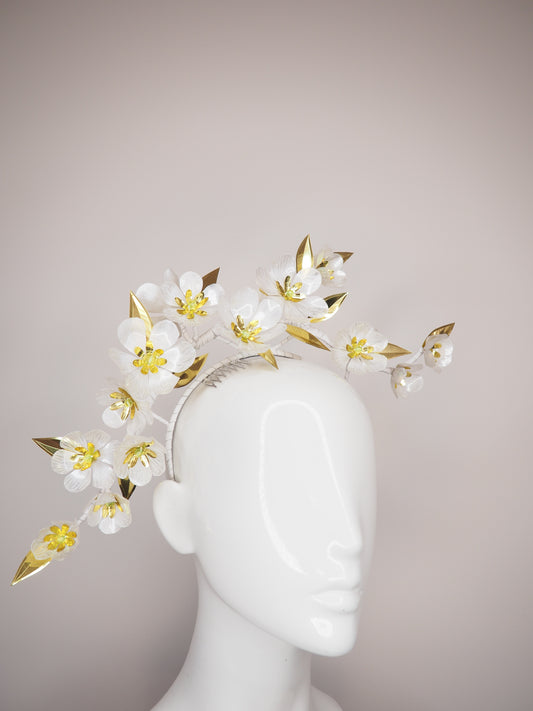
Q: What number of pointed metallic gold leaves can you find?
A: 13